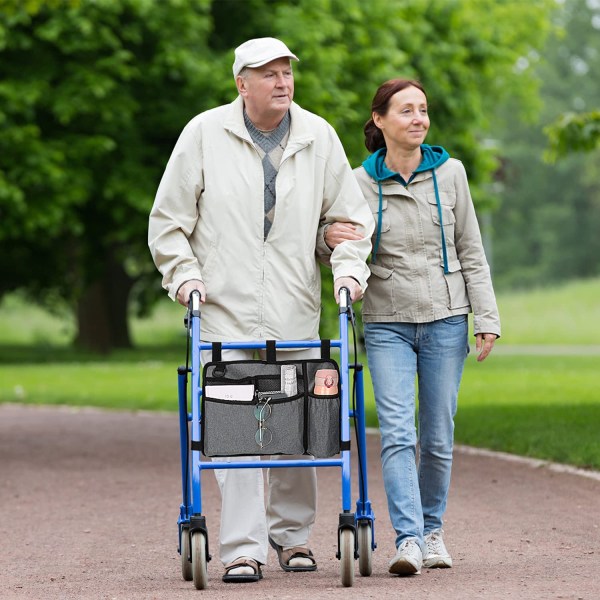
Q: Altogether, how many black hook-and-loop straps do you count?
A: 5